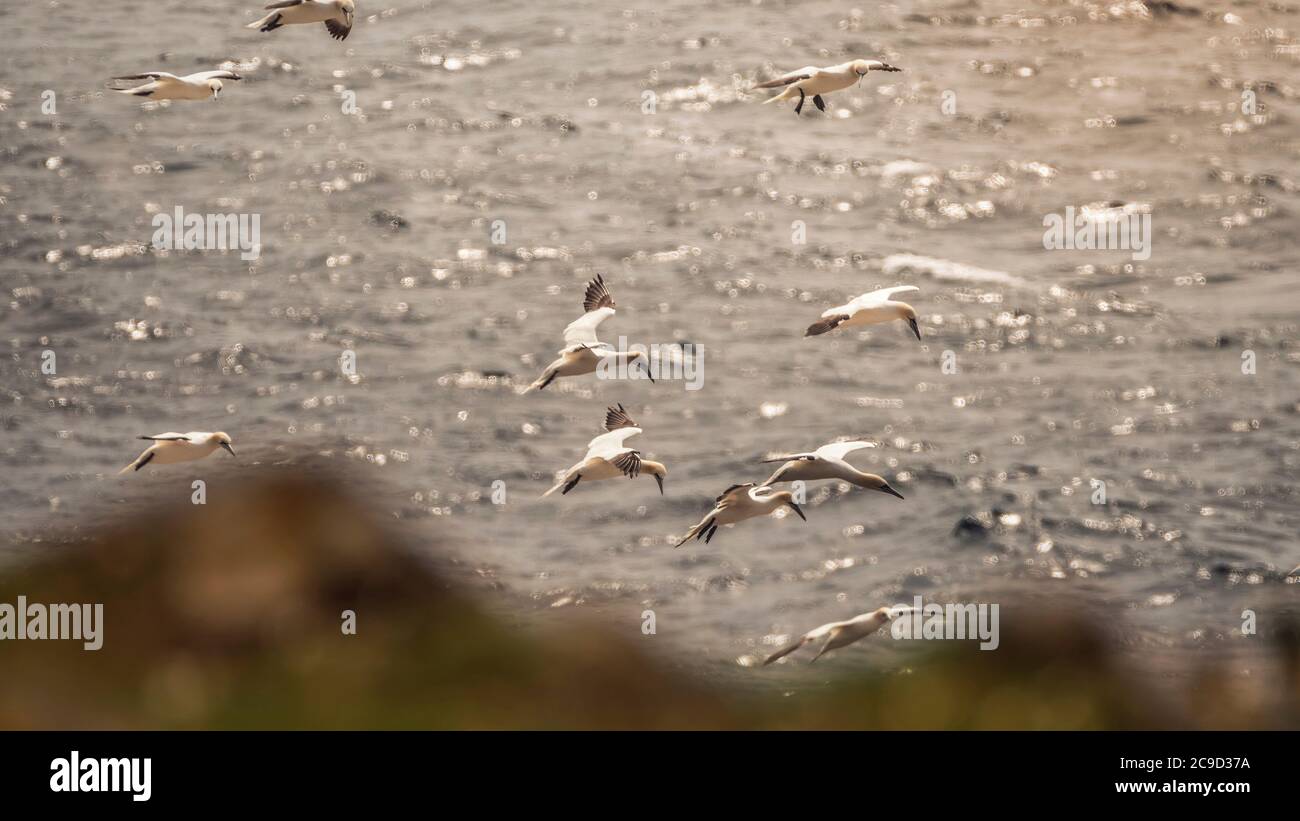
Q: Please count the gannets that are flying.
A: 10